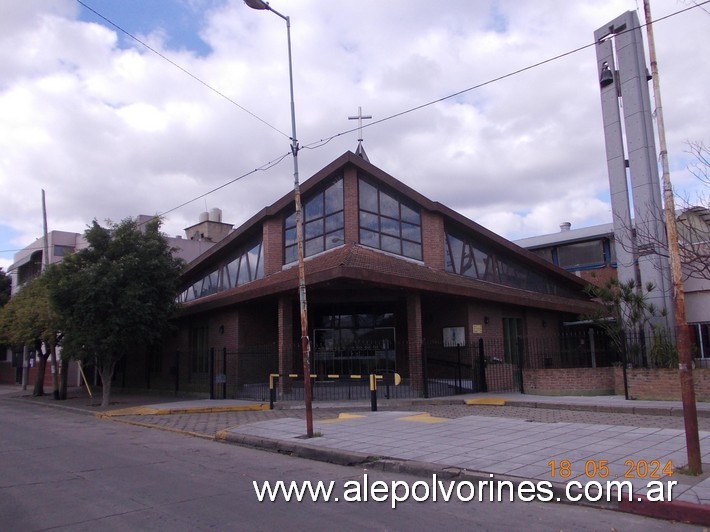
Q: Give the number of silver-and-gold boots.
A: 0